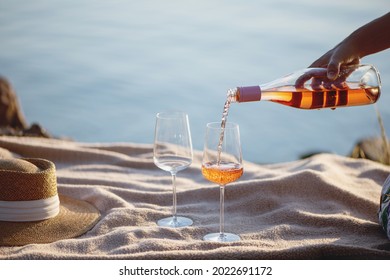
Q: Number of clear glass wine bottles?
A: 1